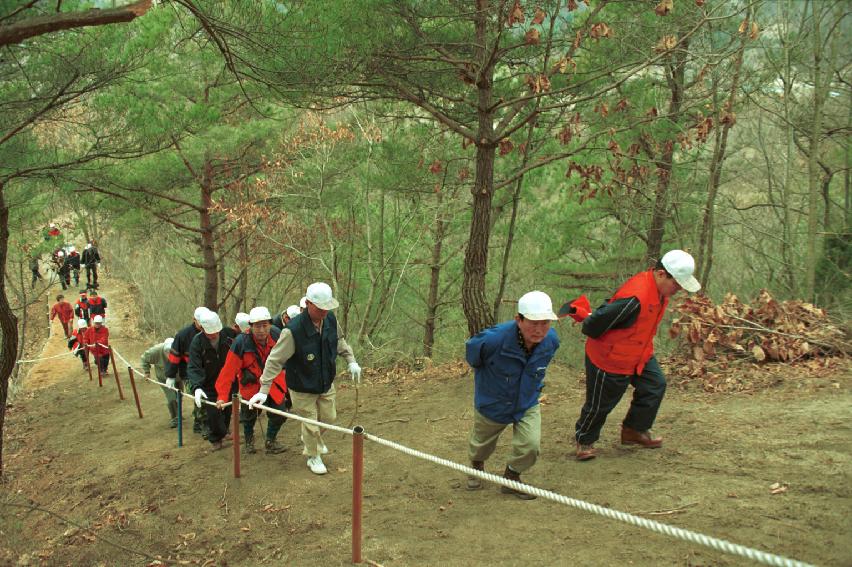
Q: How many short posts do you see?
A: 7